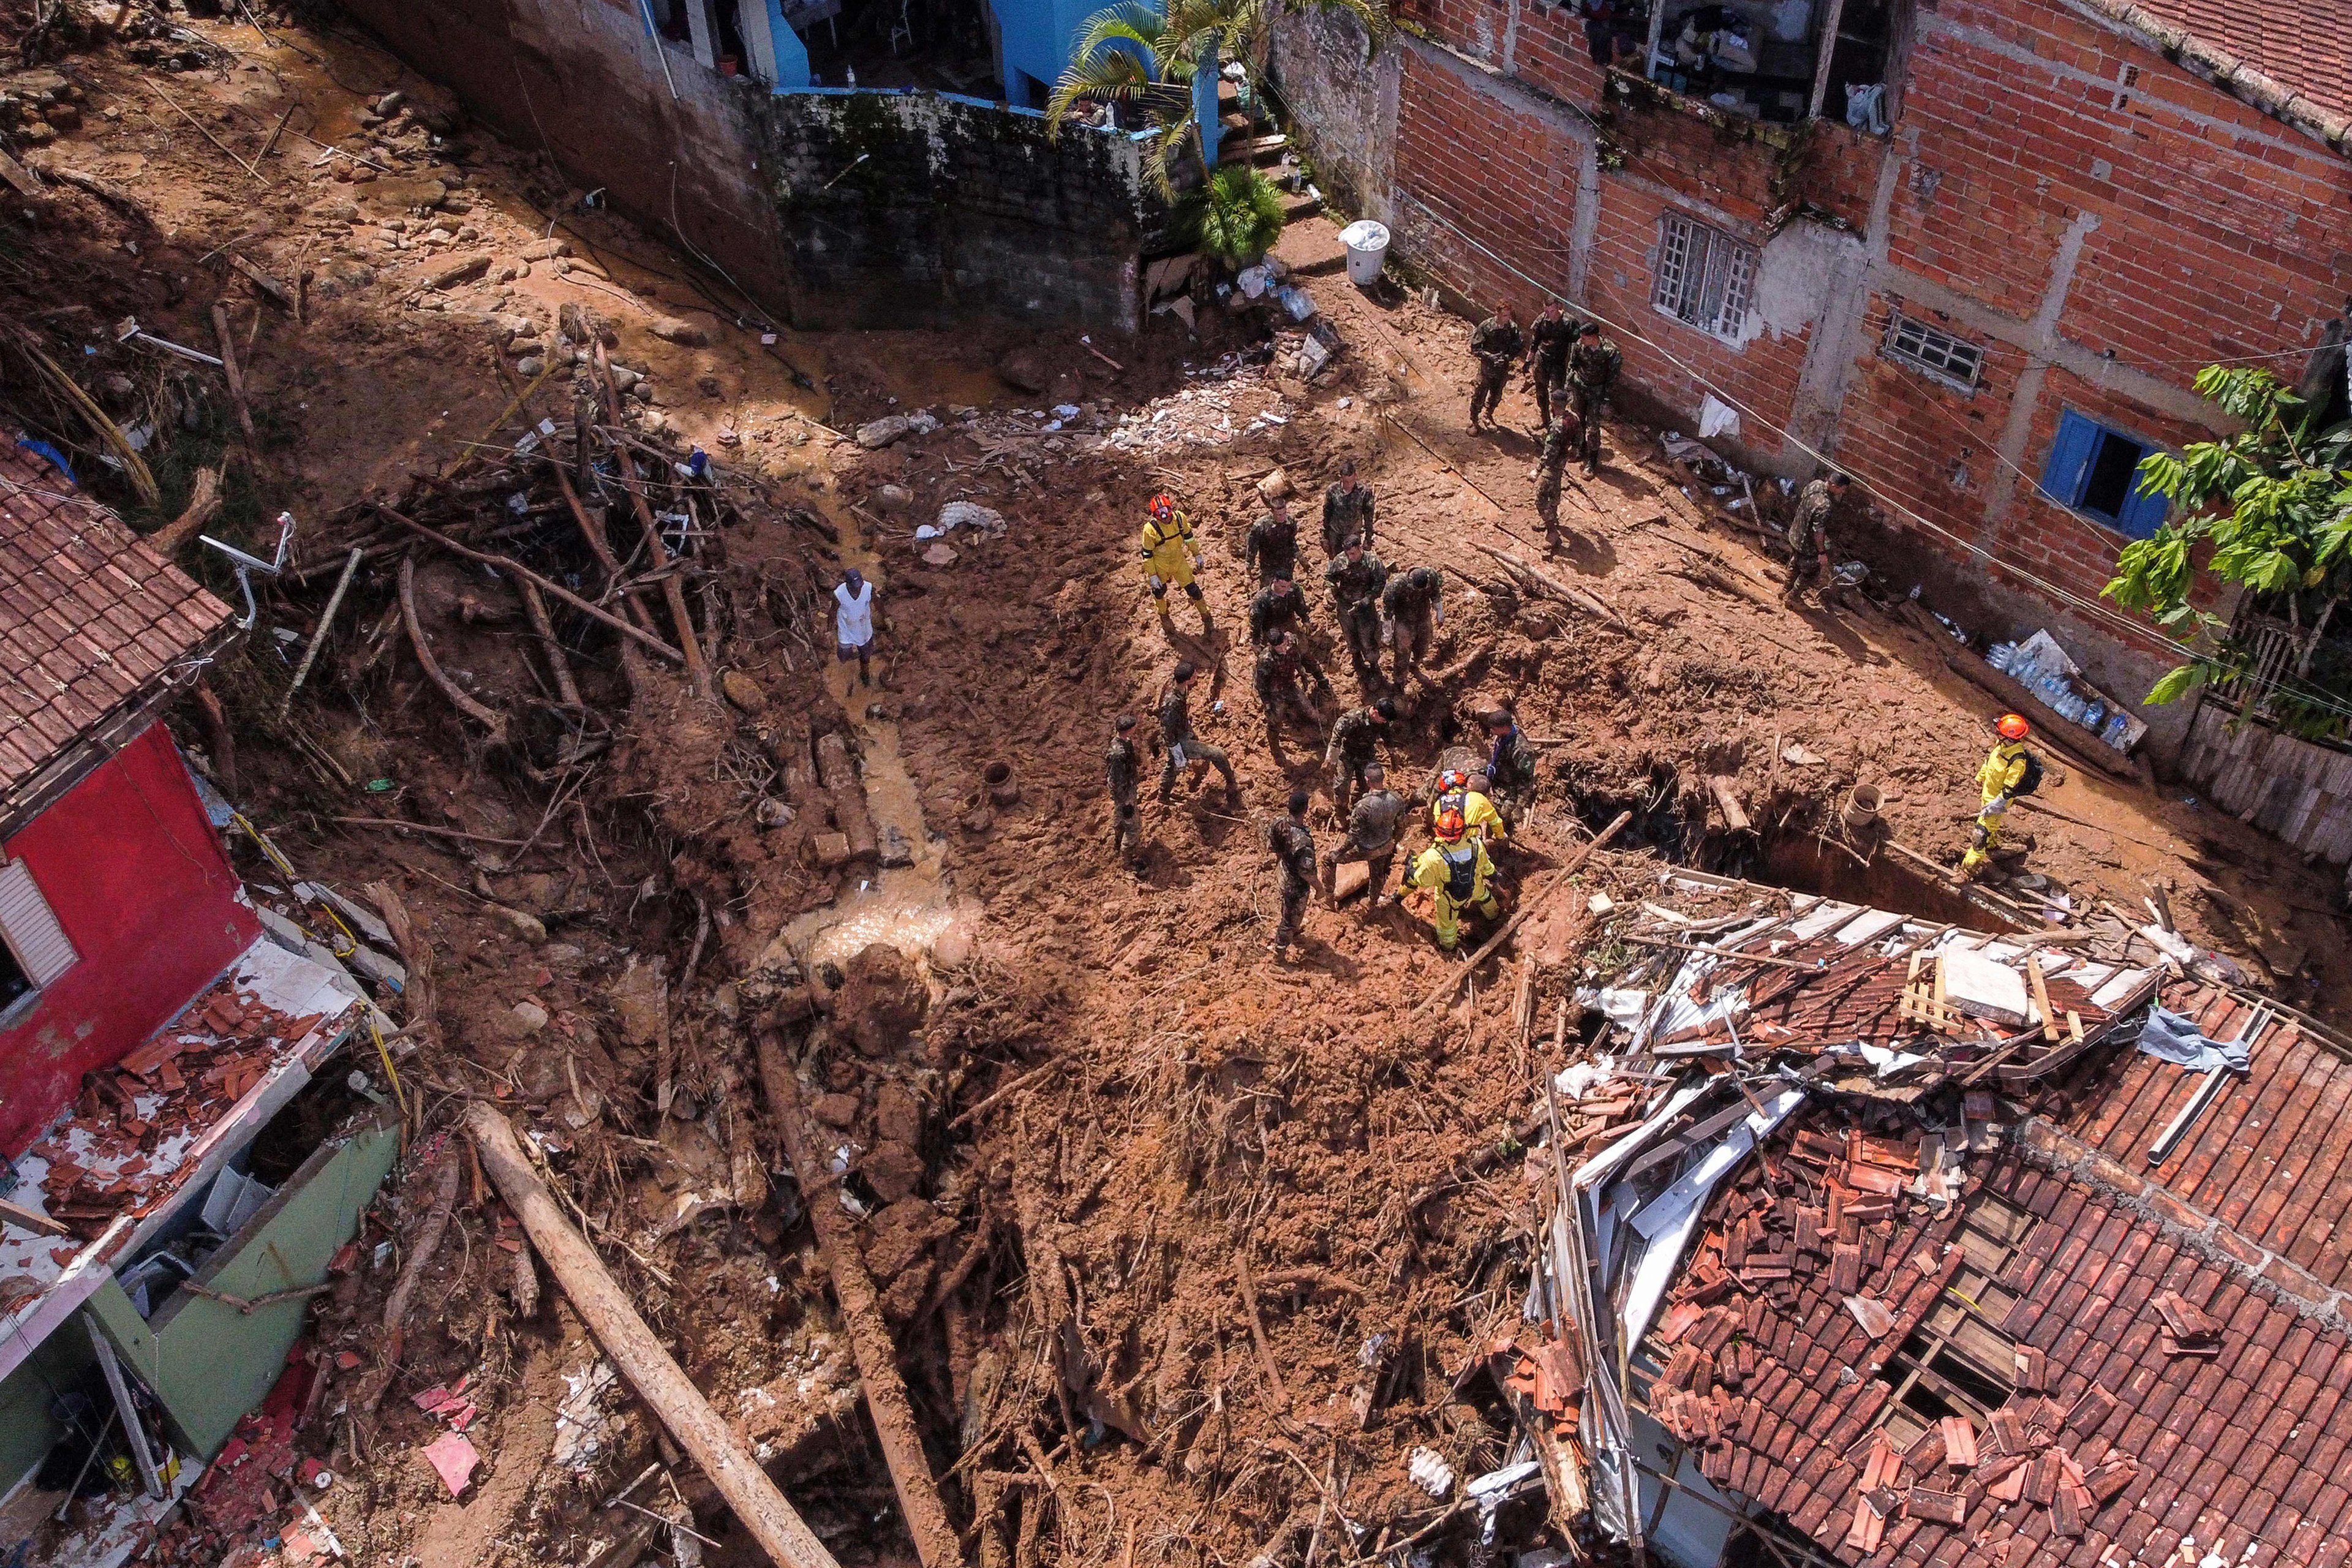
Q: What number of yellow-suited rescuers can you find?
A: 4